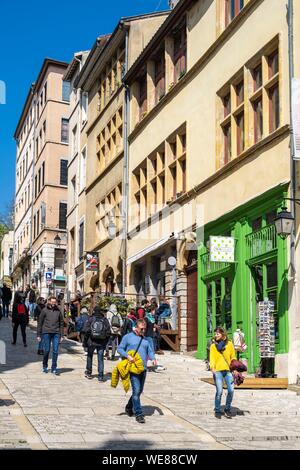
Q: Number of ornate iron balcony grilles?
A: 2